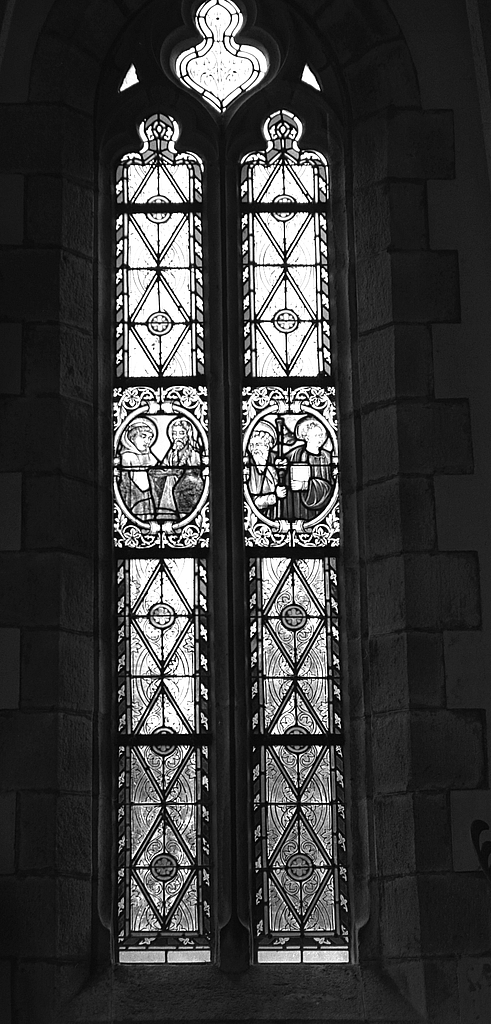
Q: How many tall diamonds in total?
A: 10